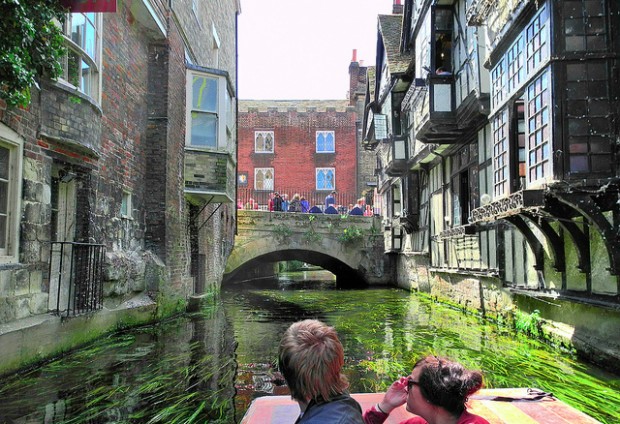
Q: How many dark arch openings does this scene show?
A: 1